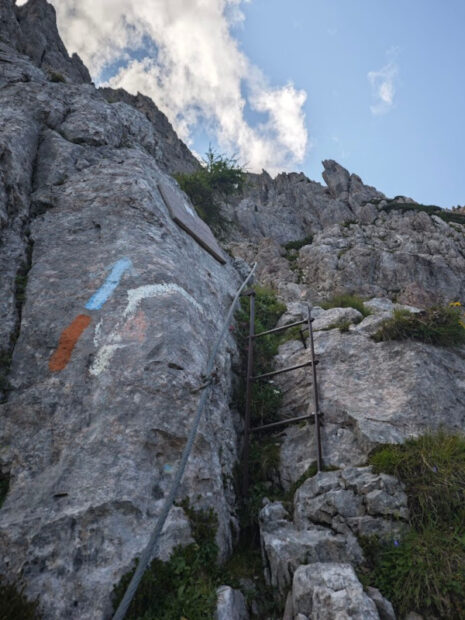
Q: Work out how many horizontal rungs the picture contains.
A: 3